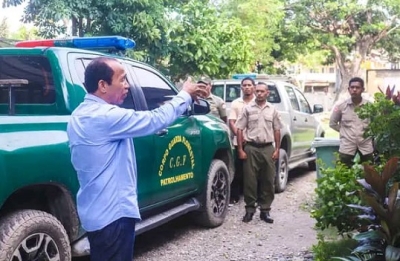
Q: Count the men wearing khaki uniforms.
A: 4